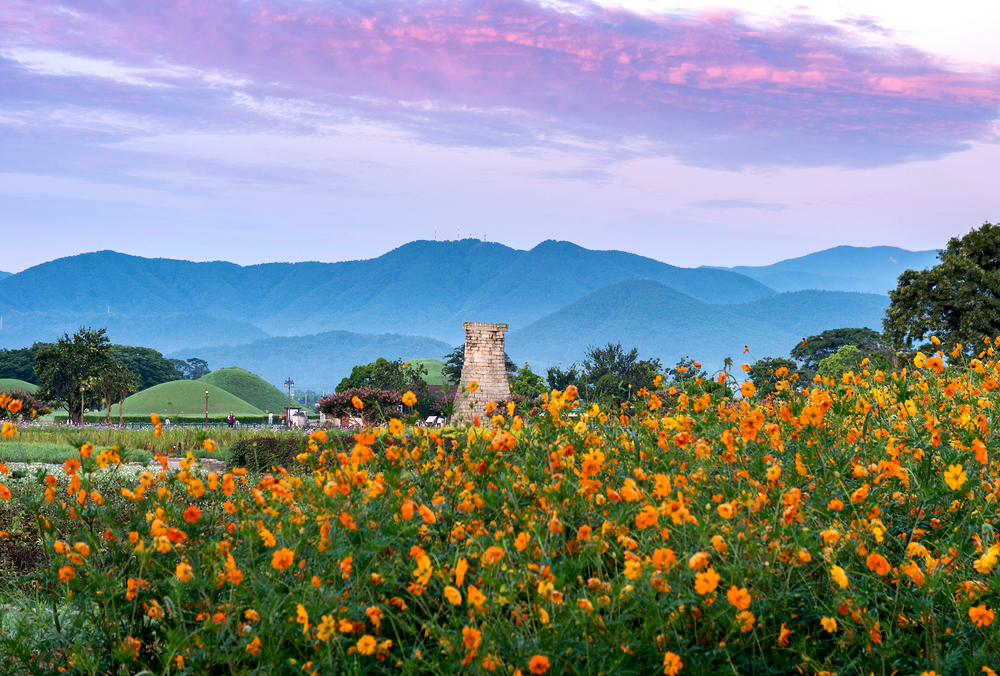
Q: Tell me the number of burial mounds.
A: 4